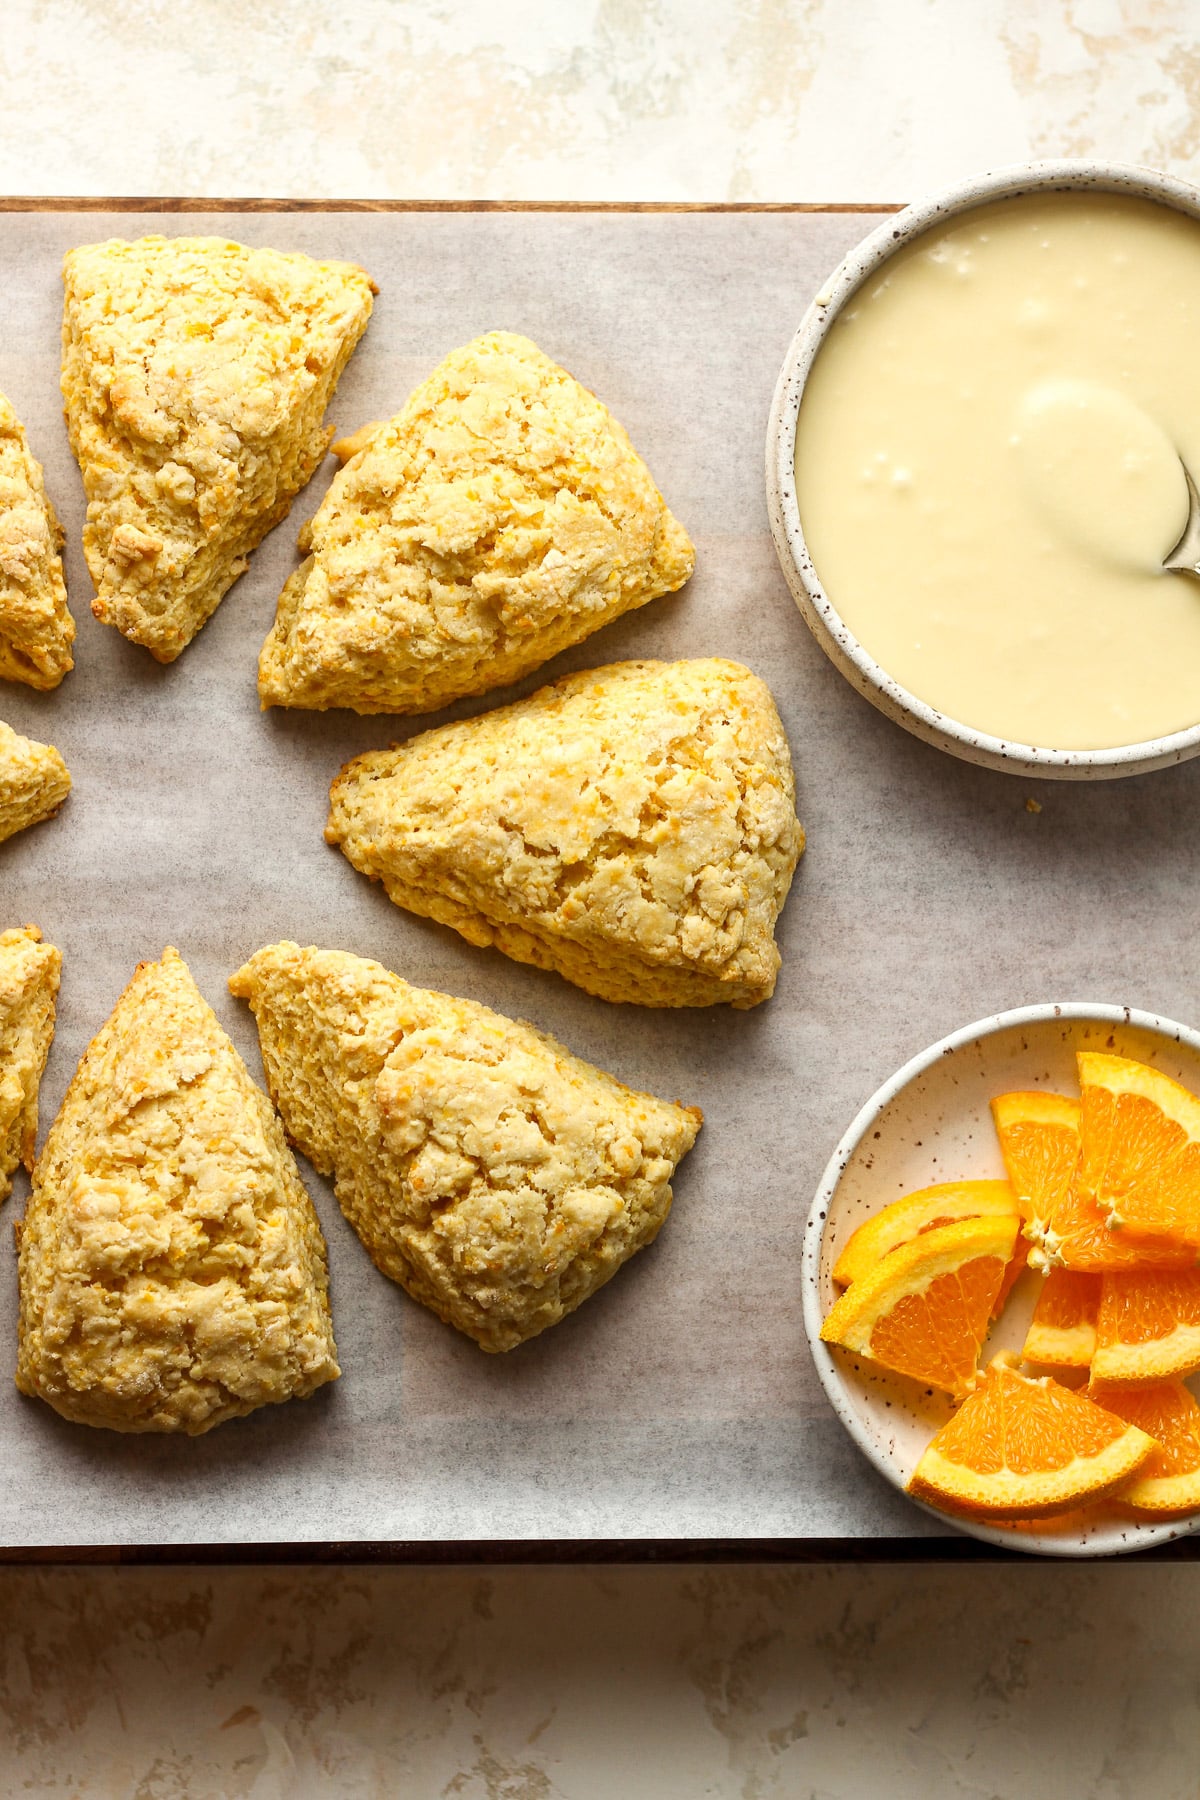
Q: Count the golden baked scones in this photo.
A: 8